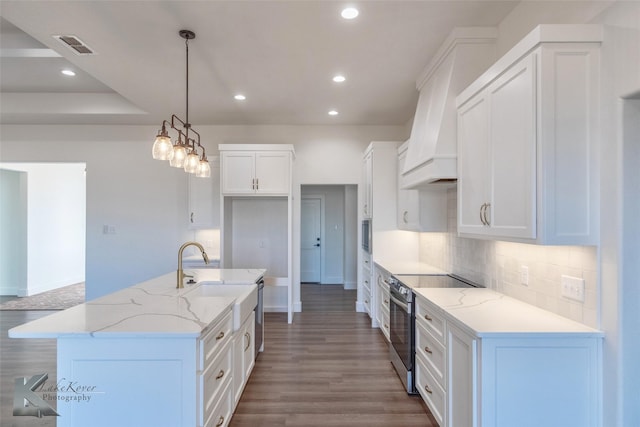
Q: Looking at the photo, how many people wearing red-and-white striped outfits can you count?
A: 0